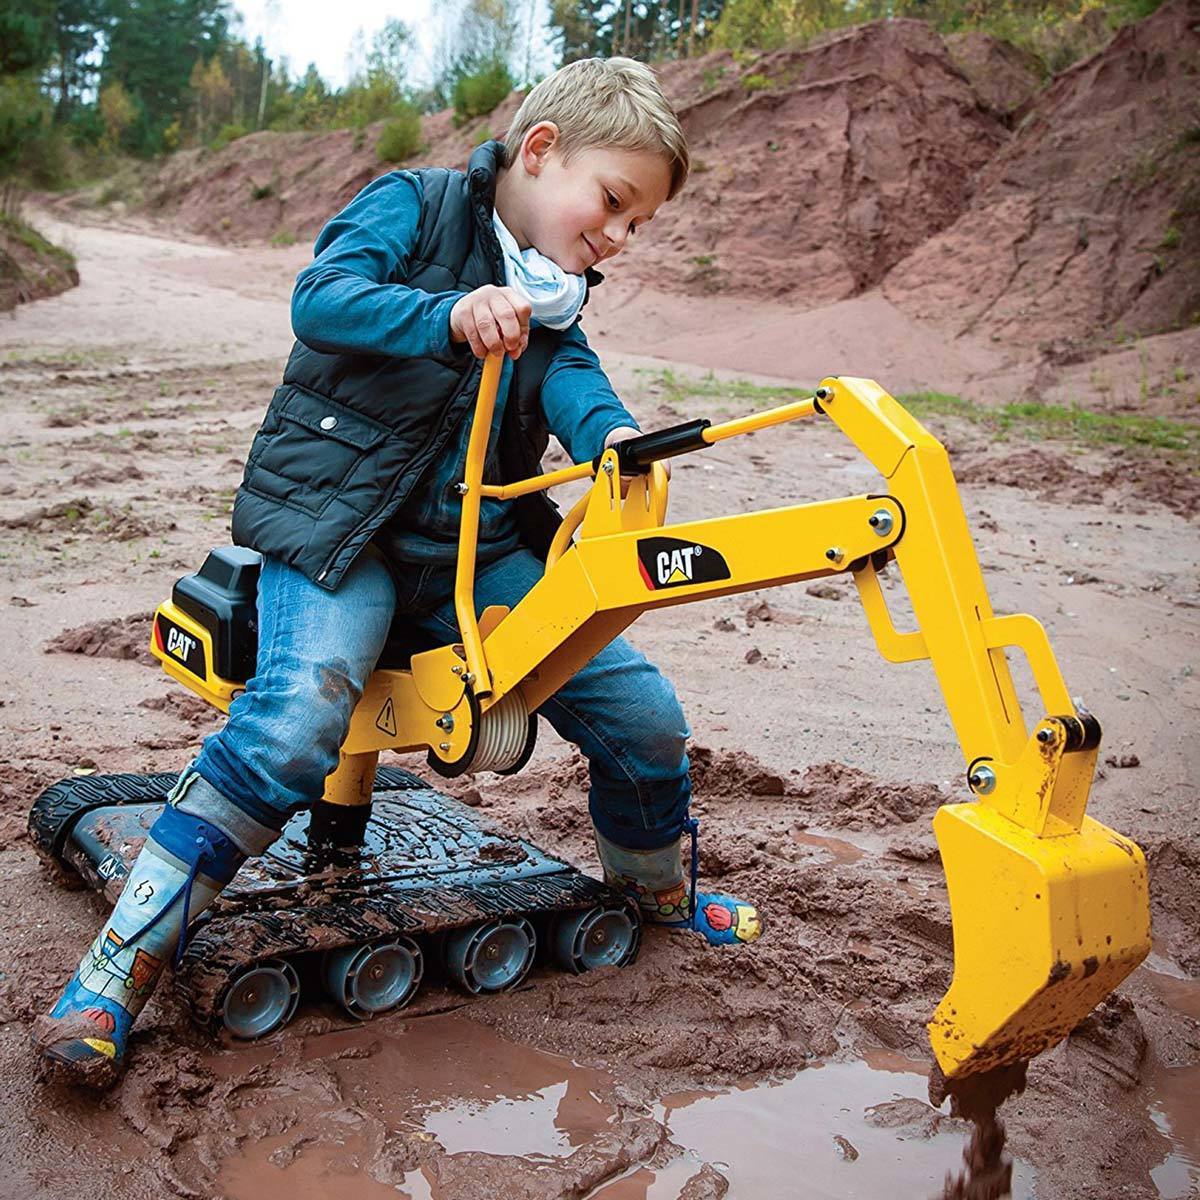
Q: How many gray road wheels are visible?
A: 4